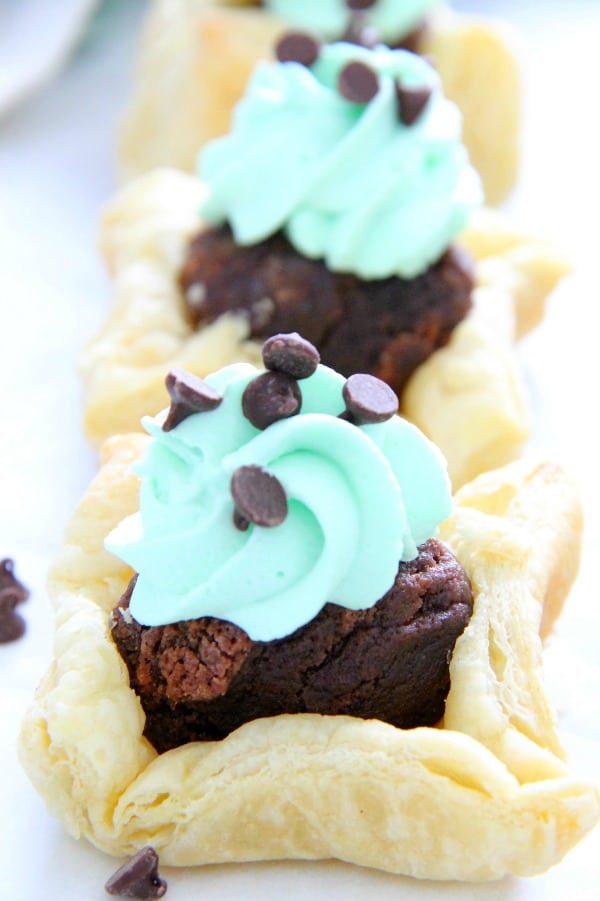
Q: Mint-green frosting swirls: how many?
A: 3